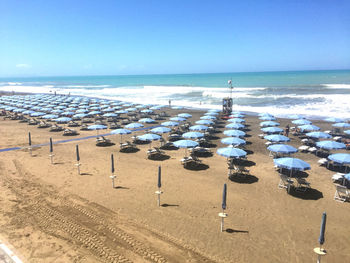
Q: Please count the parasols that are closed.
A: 7